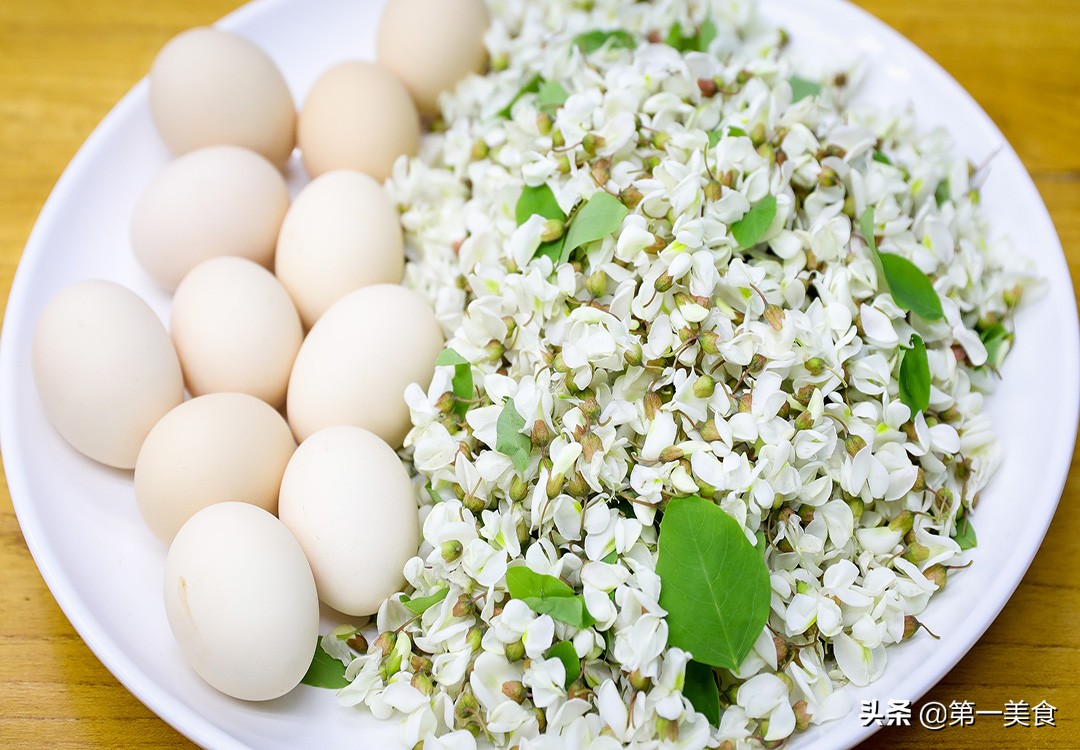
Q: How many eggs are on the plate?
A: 11